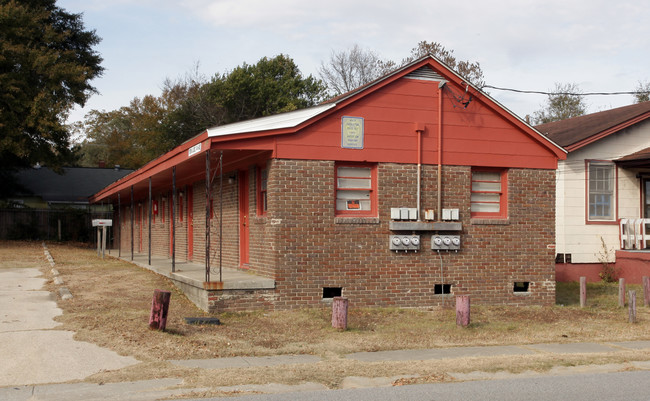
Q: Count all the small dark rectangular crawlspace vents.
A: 3